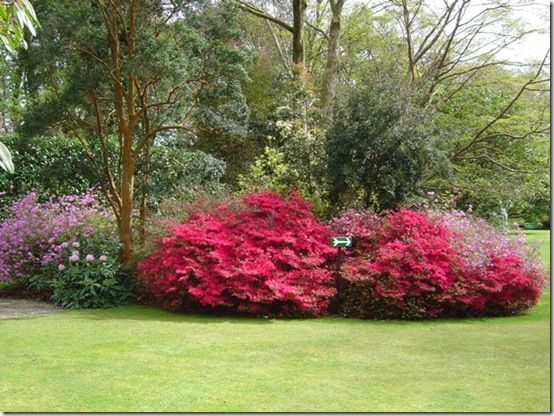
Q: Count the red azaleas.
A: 2